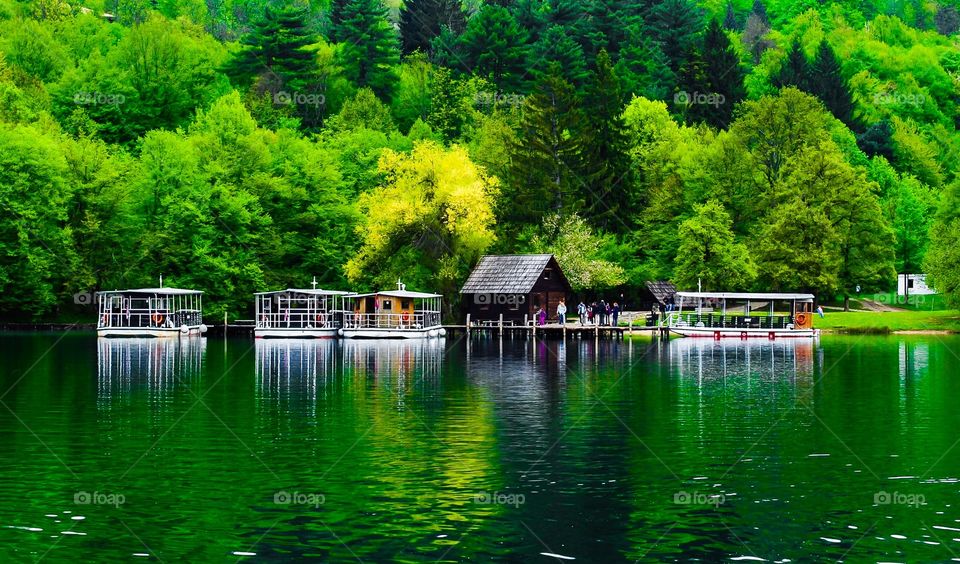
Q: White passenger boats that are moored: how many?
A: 4